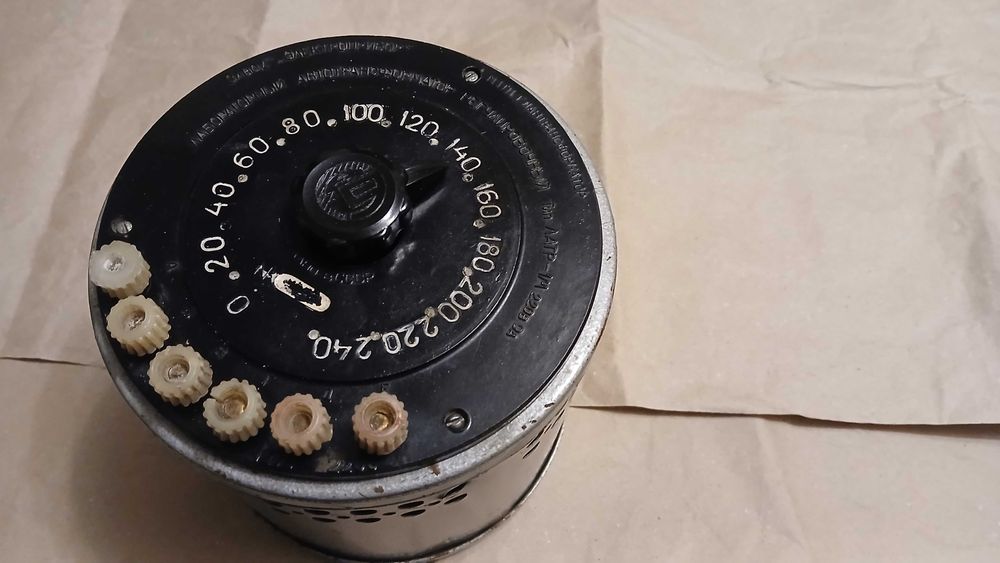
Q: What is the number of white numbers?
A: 13